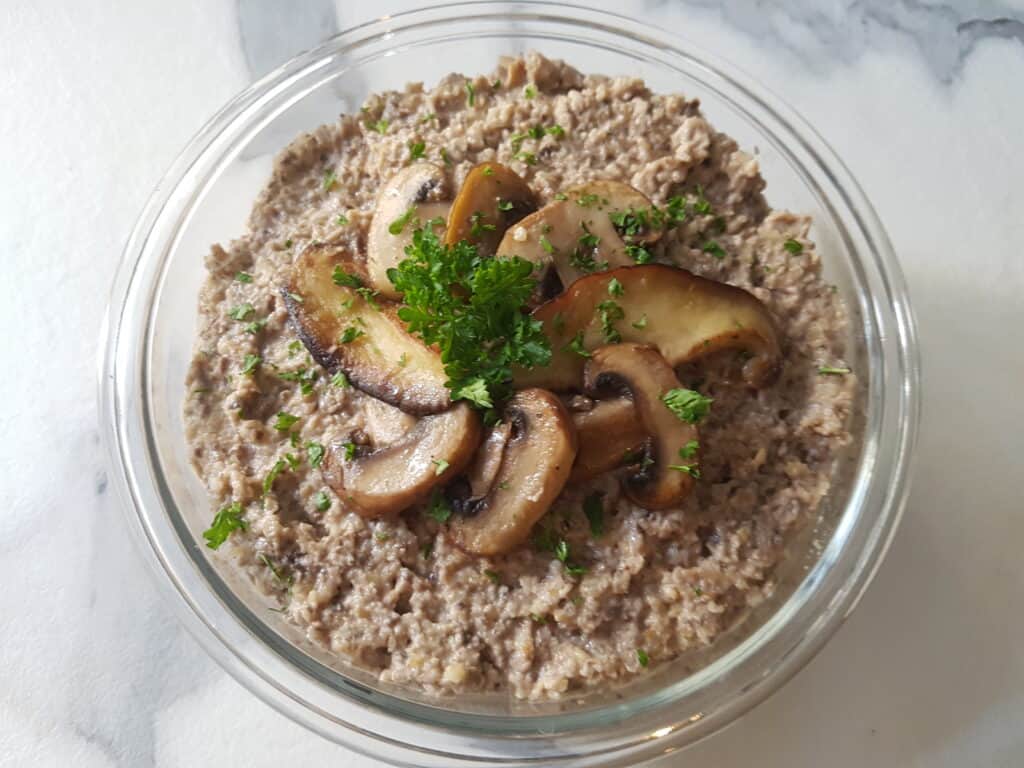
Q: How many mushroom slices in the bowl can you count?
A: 8